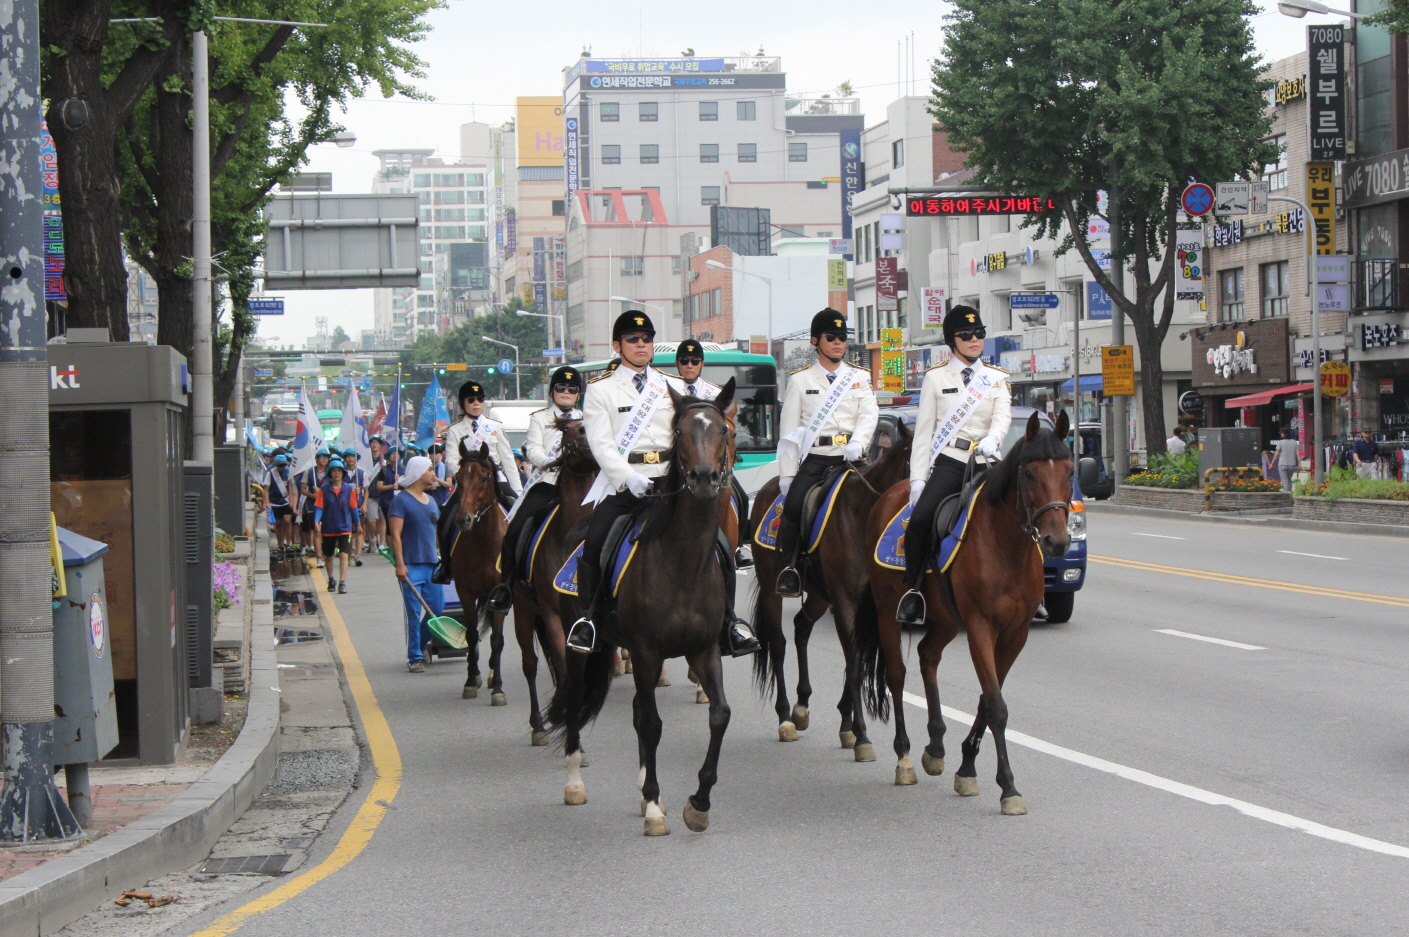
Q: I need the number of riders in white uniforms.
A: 6